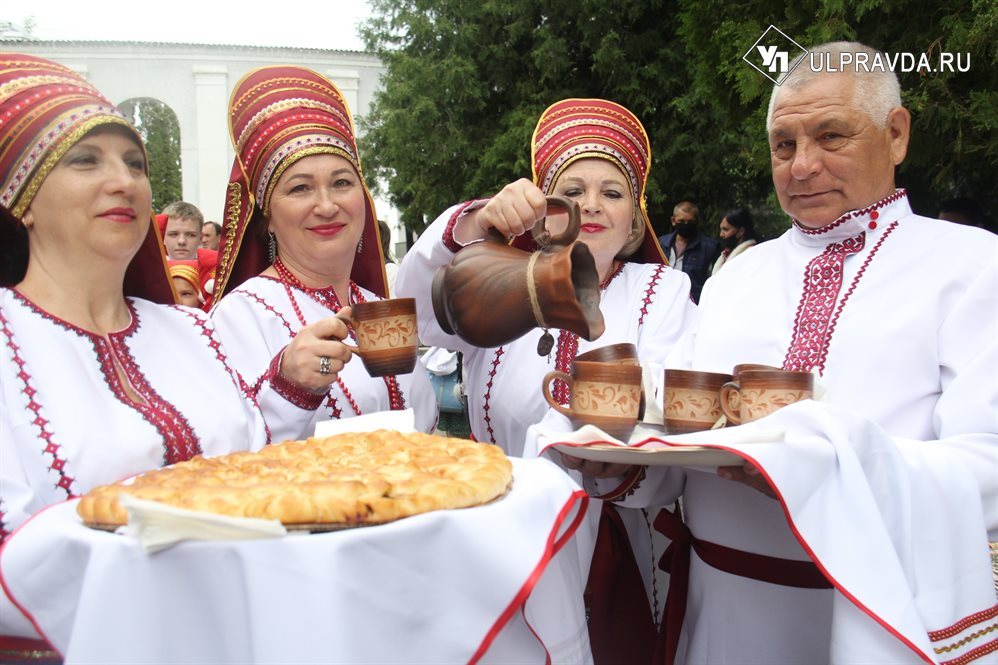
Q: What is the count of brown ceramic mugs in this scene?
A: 6